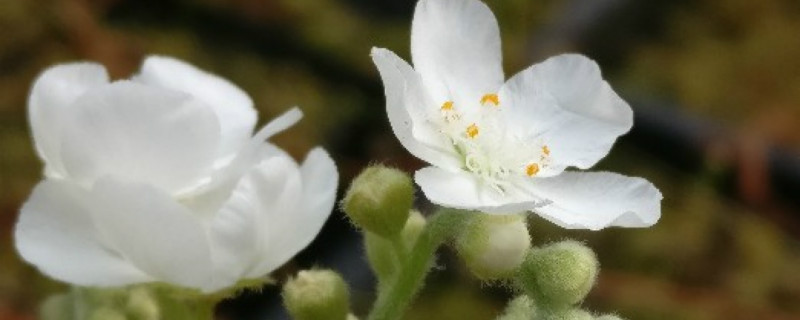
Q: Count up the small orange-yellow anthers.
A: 5